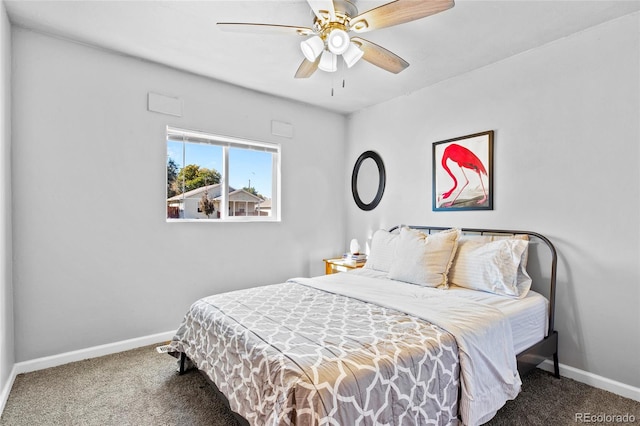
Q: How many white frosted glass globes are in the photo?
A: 4